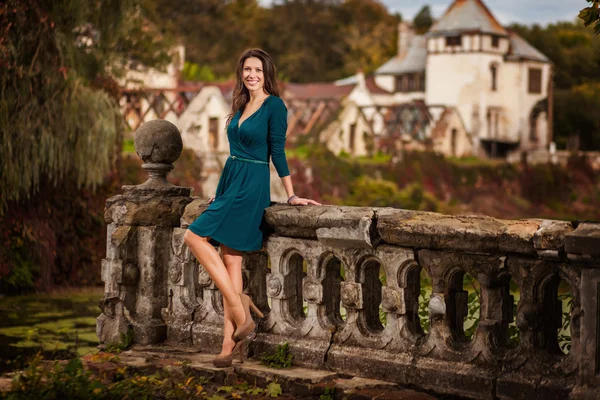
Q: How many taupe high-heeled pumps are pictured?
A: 2